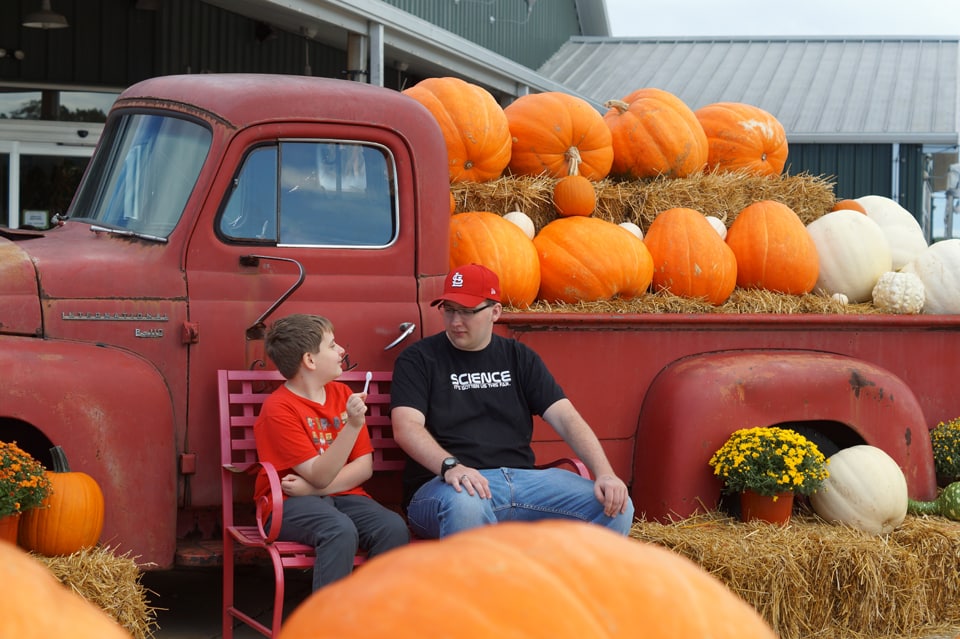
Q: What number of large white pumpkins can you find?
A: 4